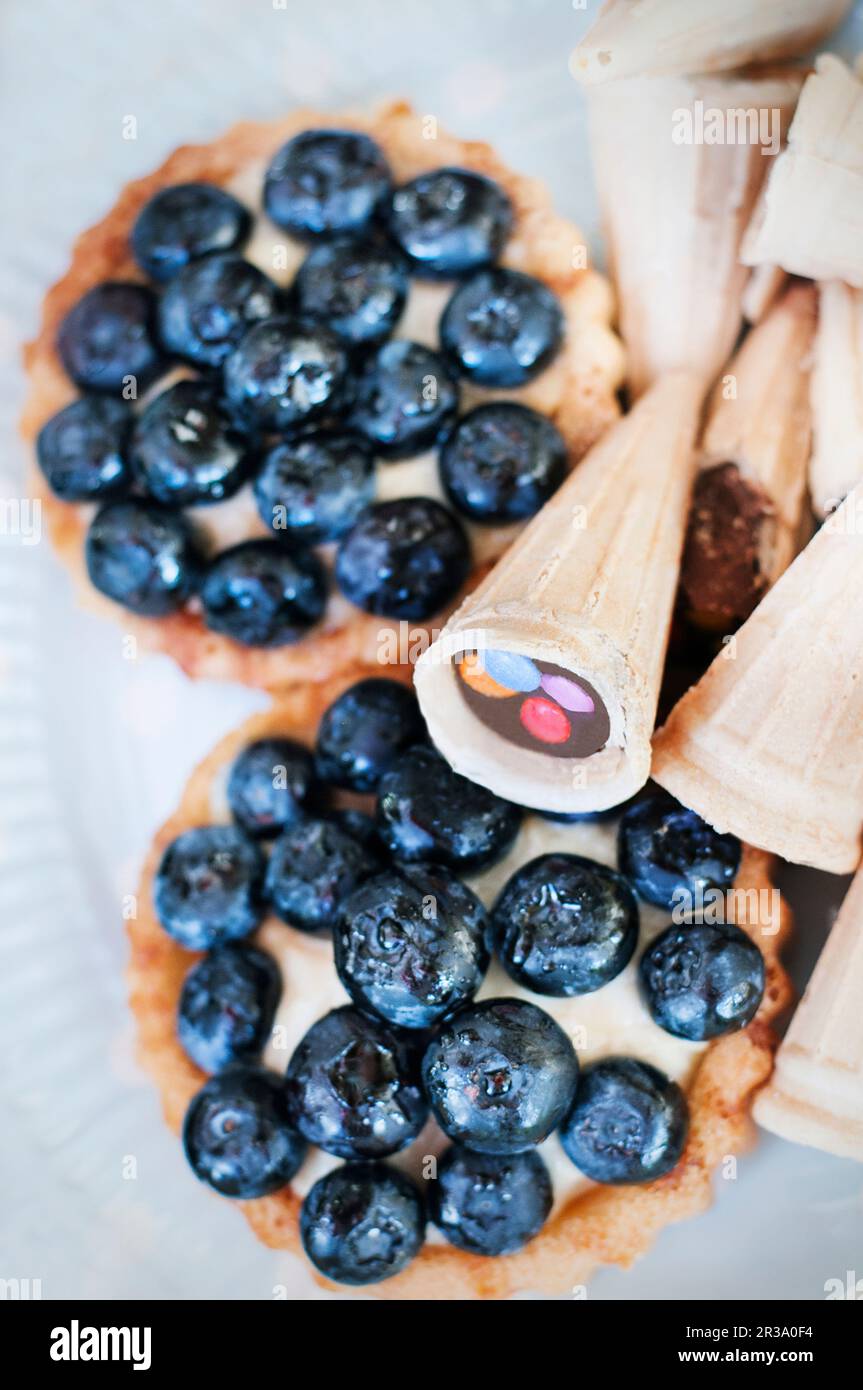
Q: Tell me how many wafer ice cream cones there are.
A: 8